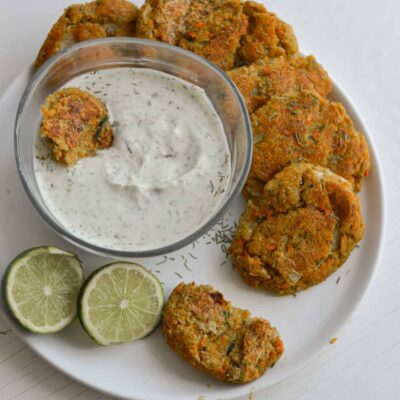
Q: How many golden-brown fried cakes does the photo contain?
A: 8